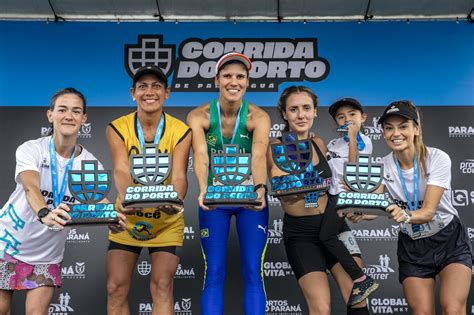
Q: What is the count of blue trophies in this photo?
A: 5